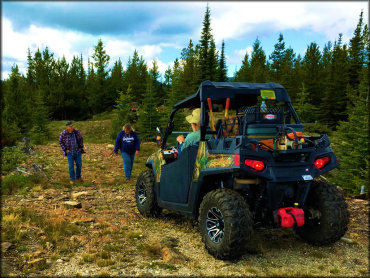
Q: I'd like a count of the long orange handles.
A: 2